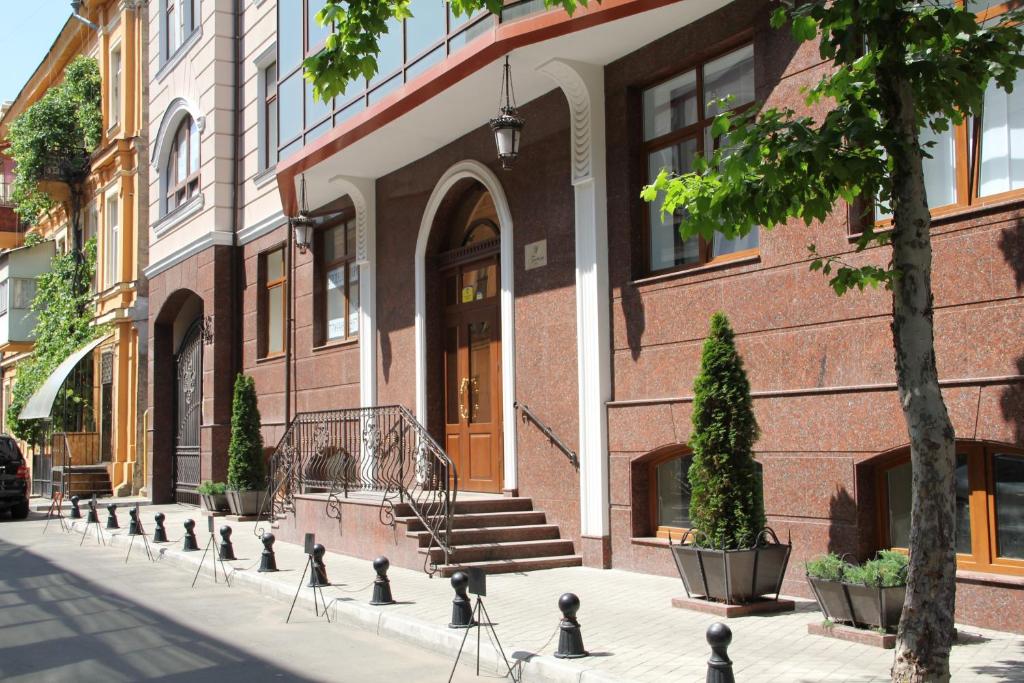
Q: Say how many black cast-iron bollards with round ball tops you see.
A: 13